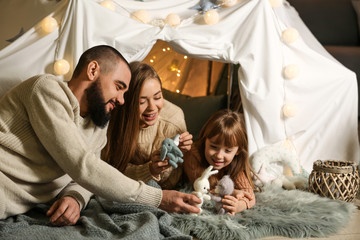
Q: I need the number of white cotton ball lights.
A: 11